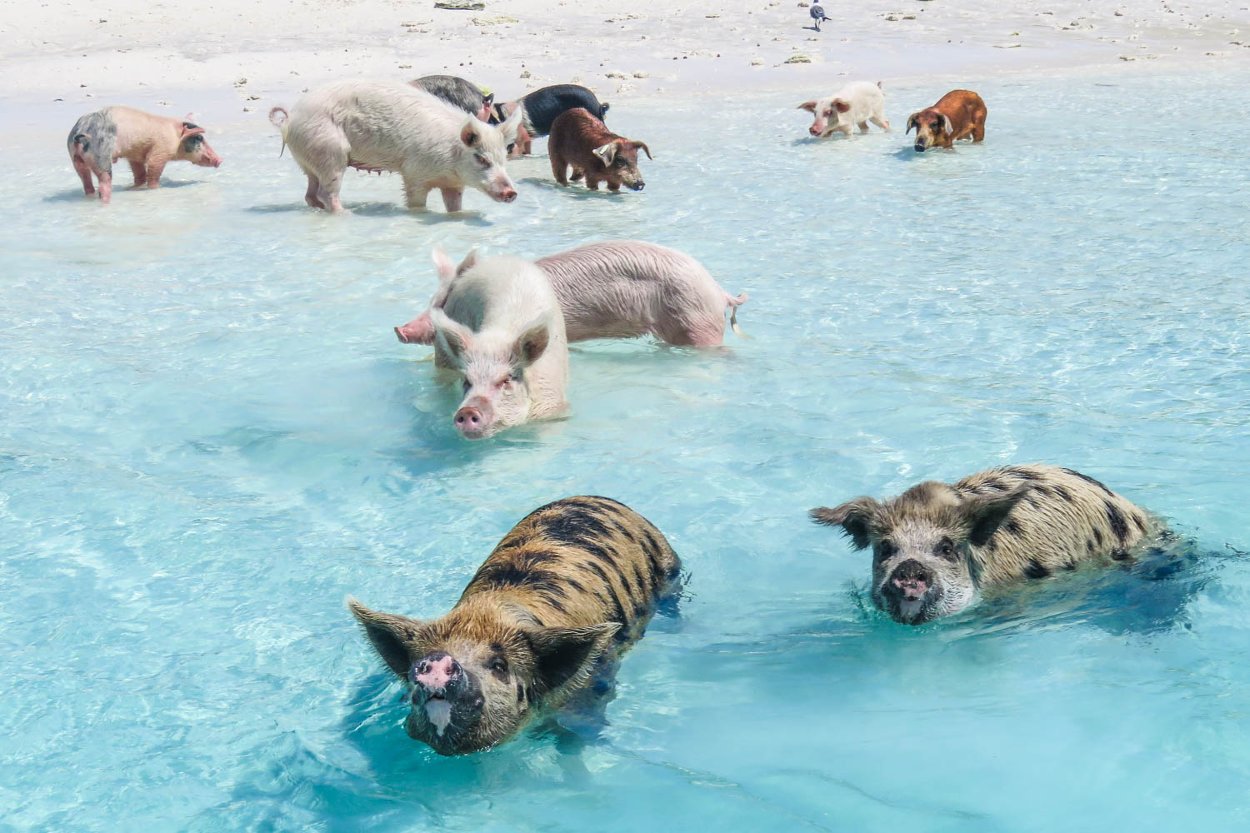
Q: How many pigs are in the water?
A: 11